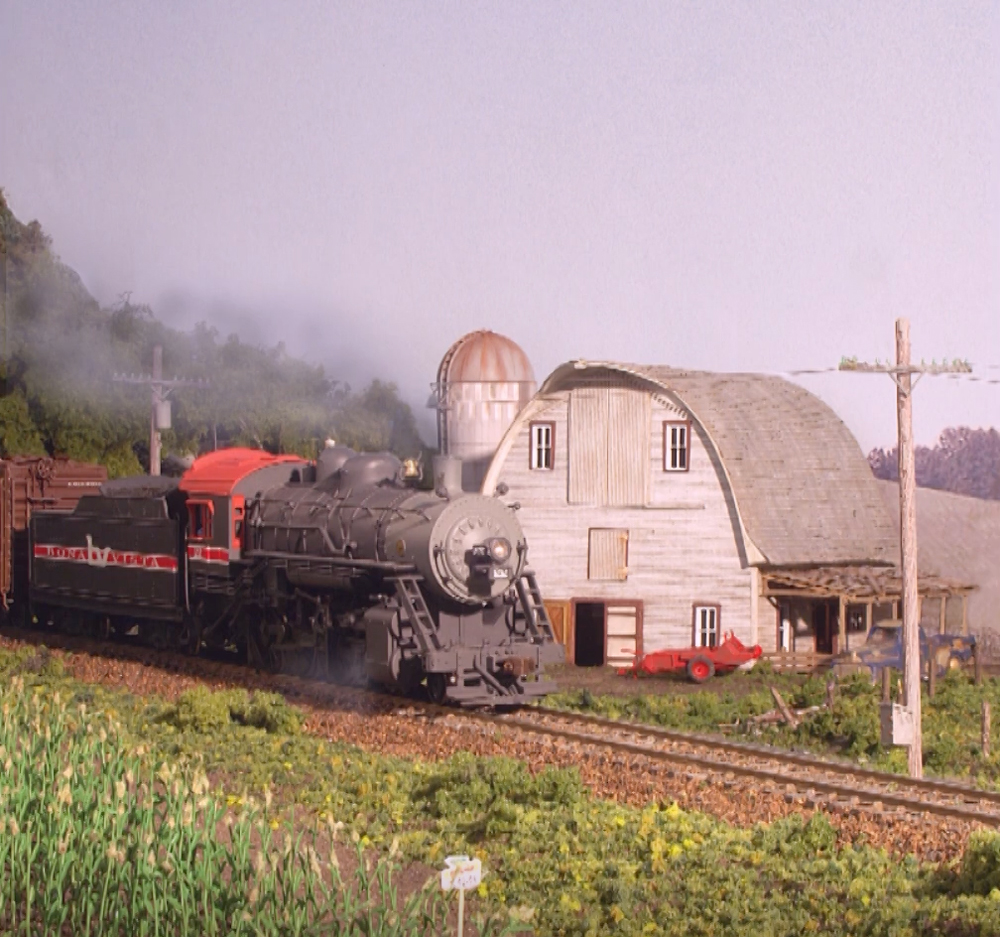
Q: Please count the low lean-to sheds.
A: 1